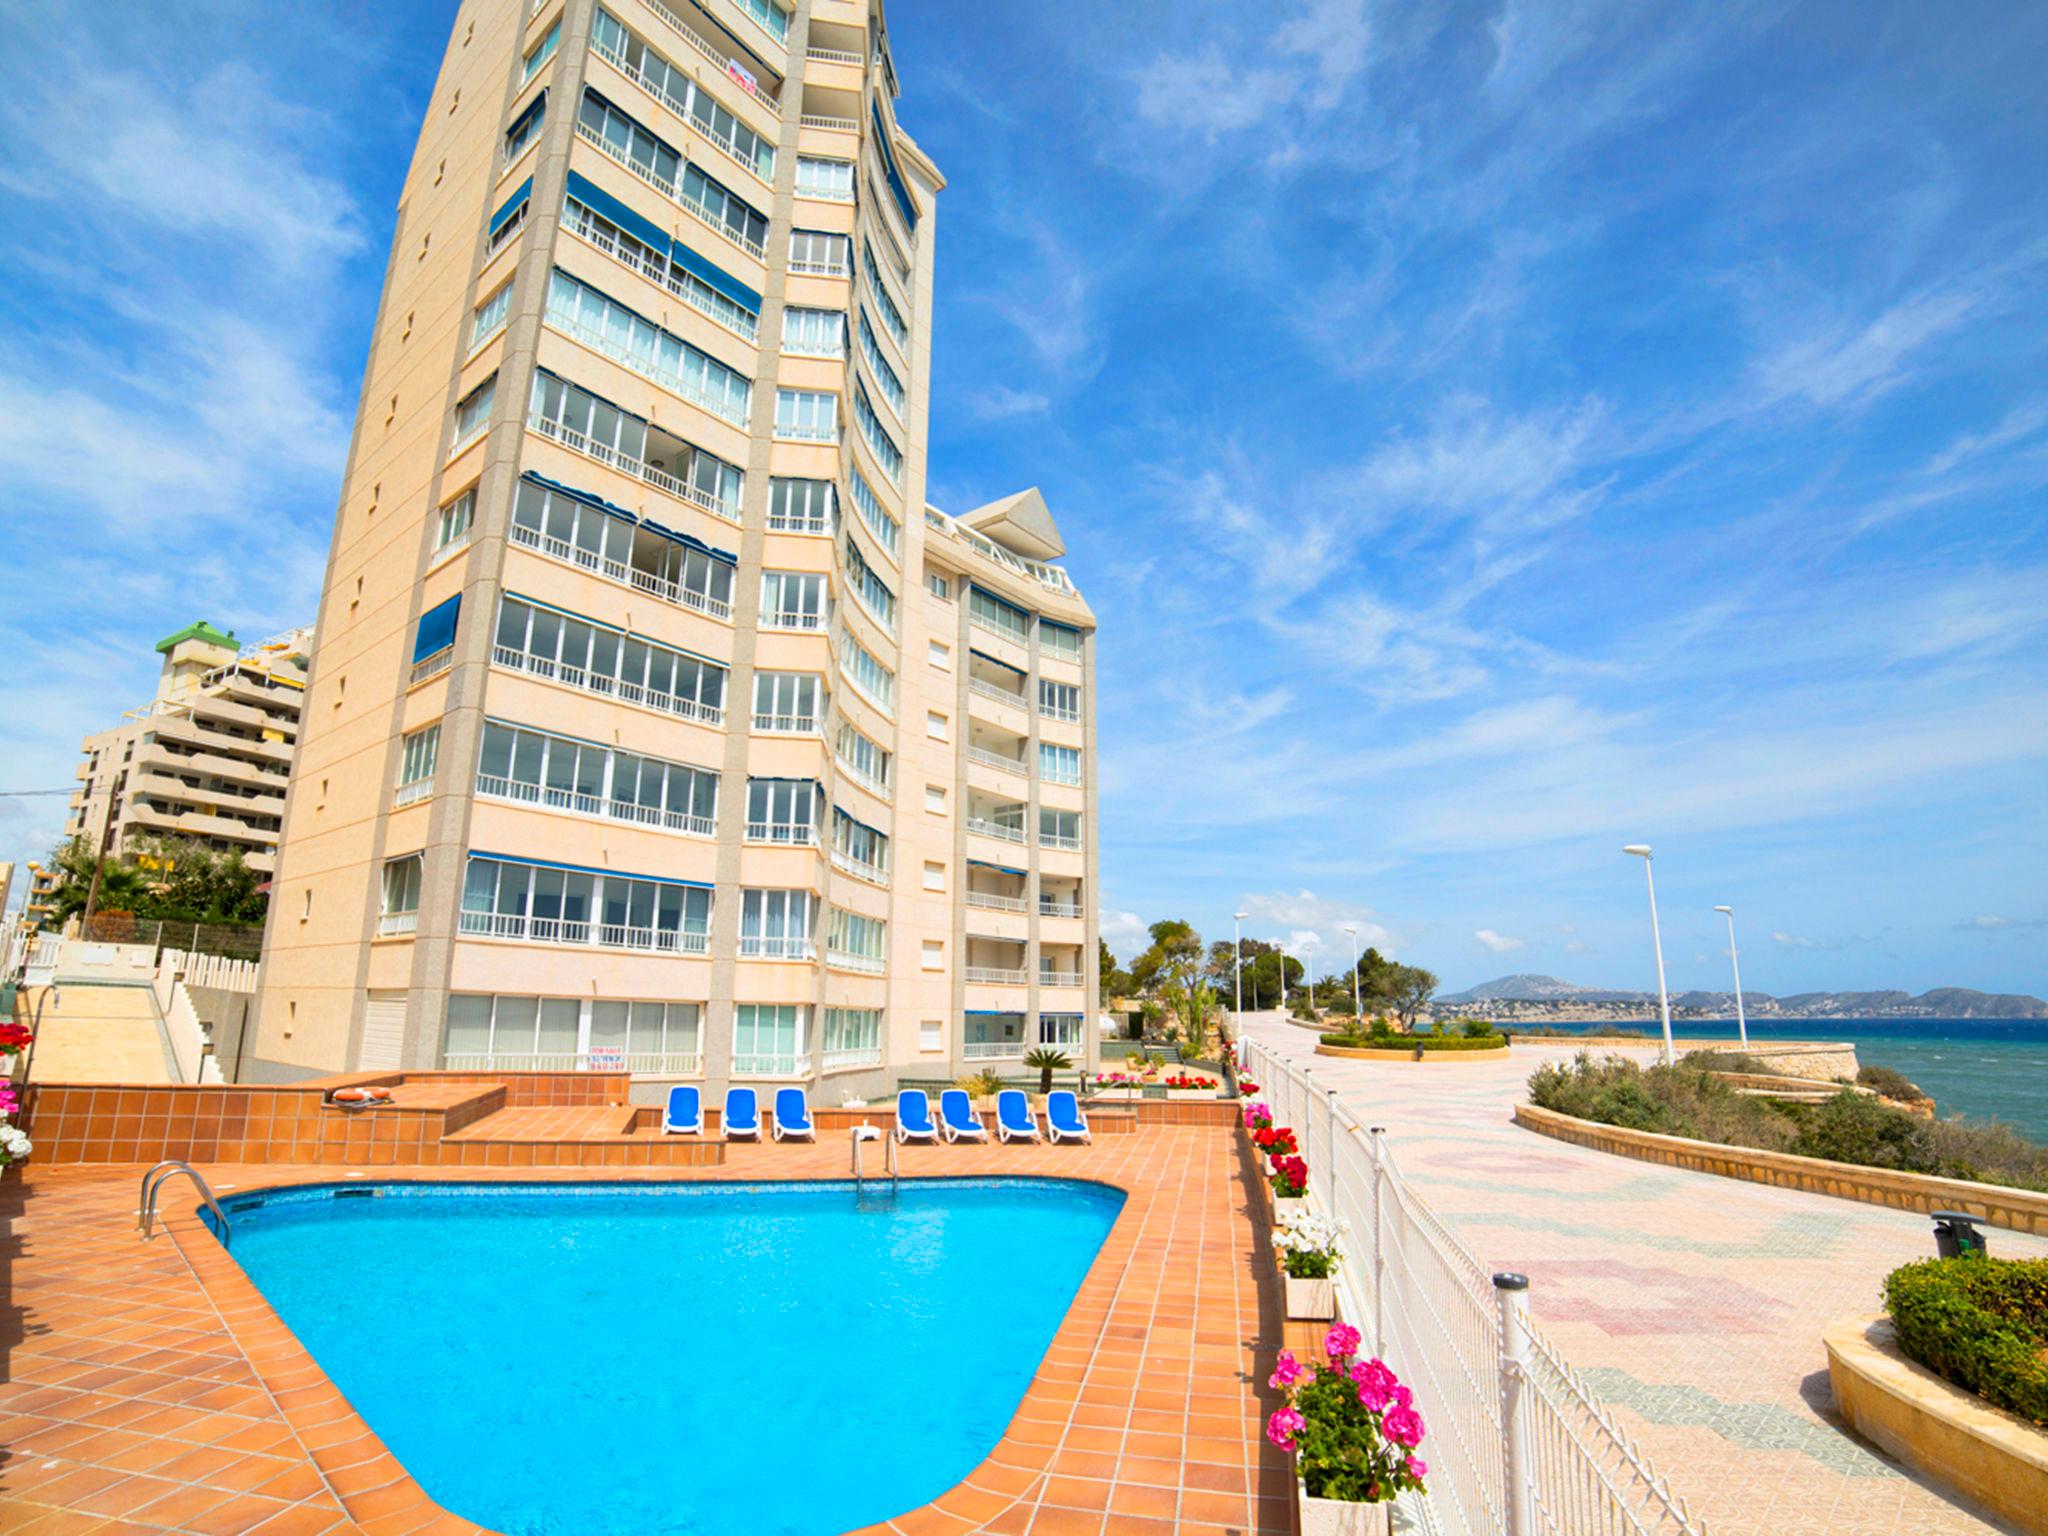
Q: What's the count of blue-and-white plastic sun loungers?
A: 7